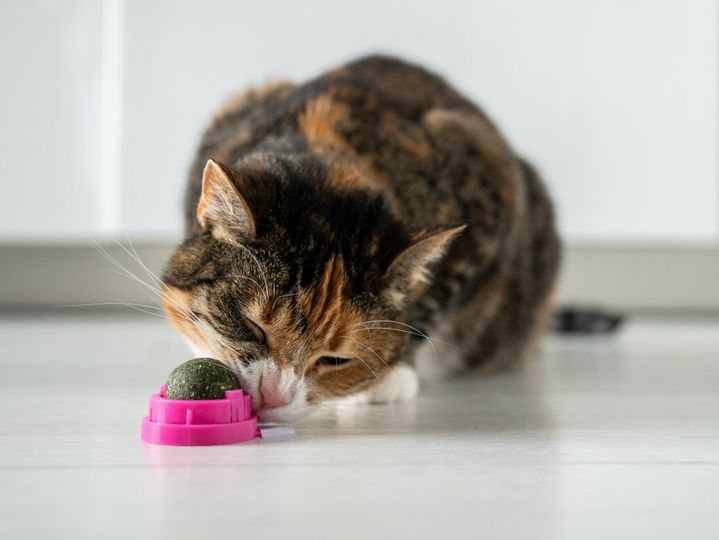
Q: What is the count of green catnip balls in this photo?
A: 1